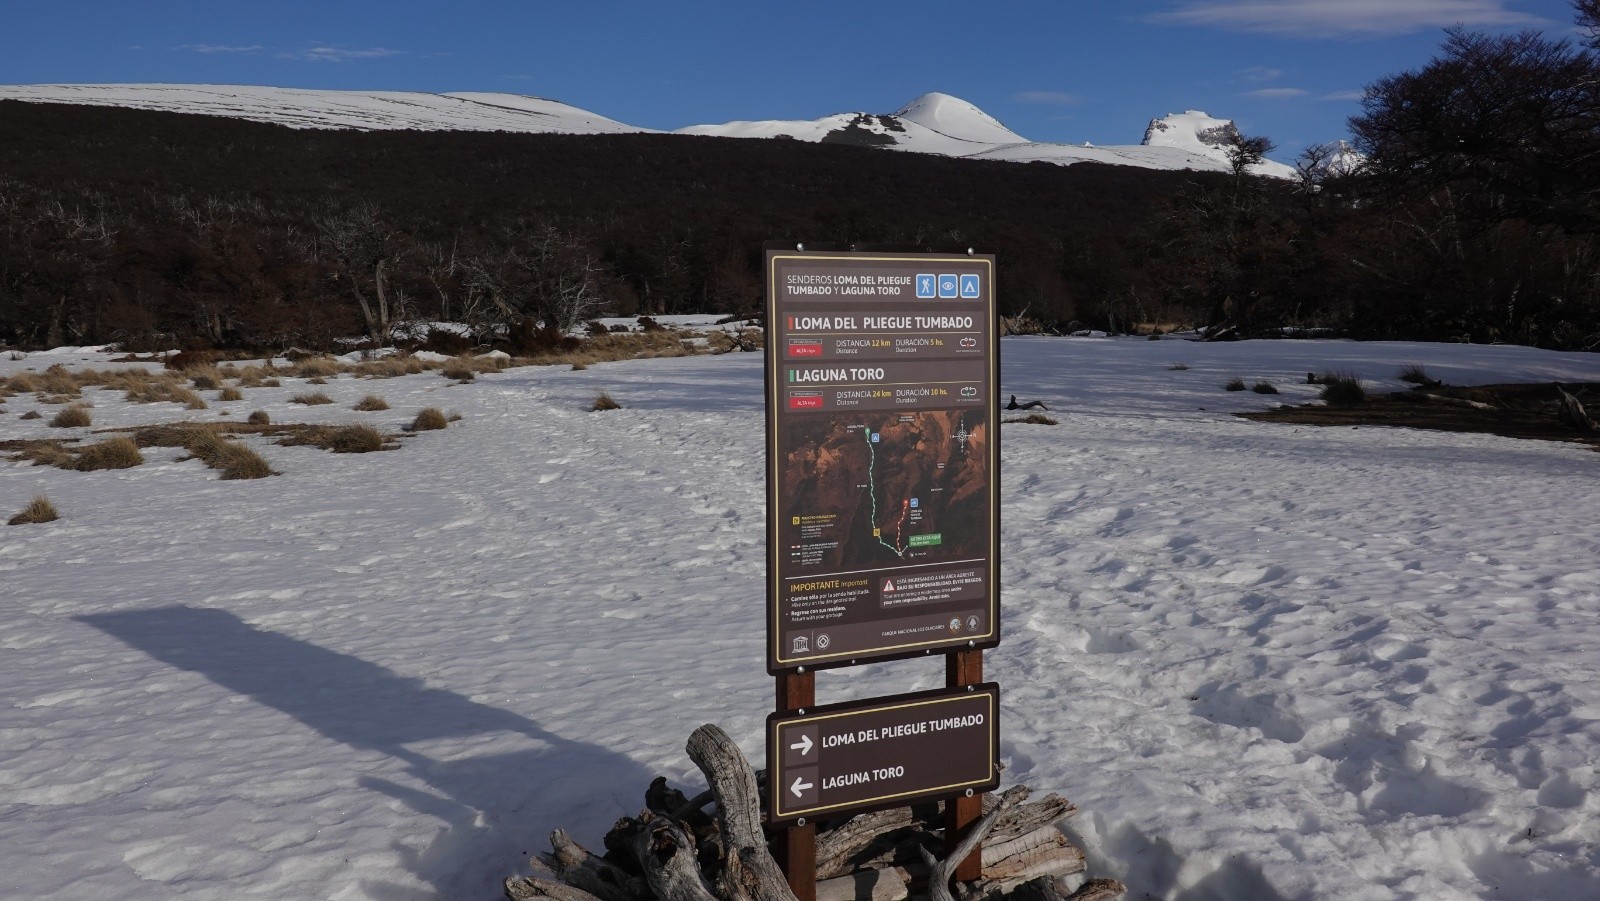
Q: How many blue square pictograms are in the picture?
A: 5